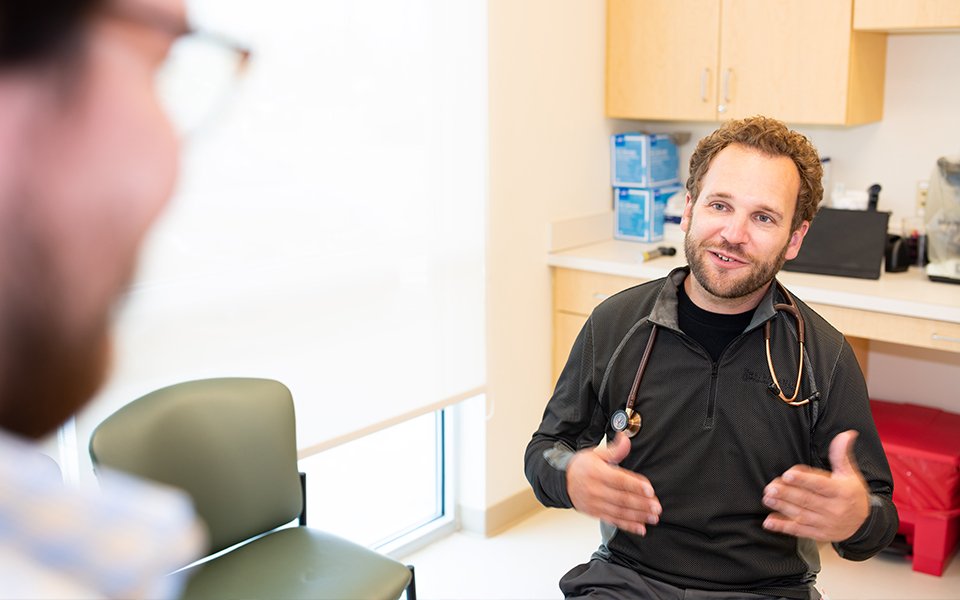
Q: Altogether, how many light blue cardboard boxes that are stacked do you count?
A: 2